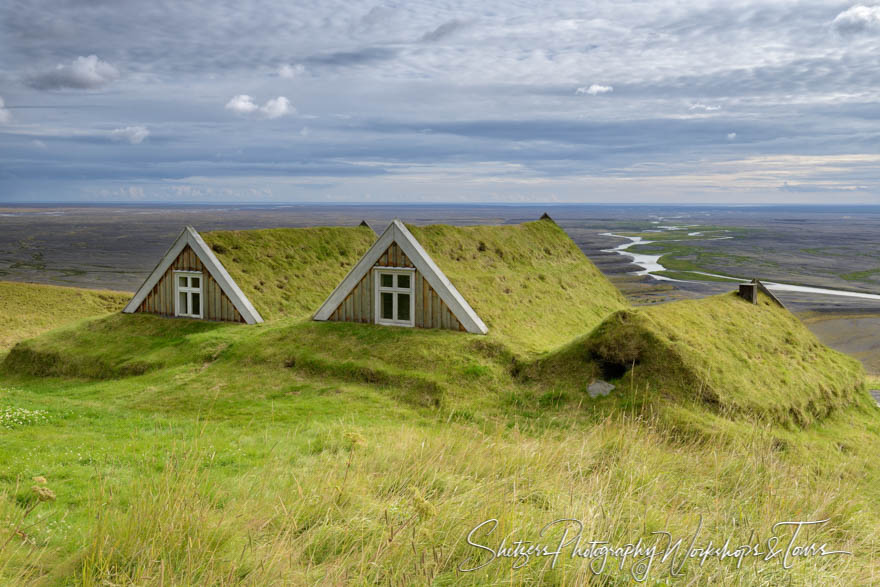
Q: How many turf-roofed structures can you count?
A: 3